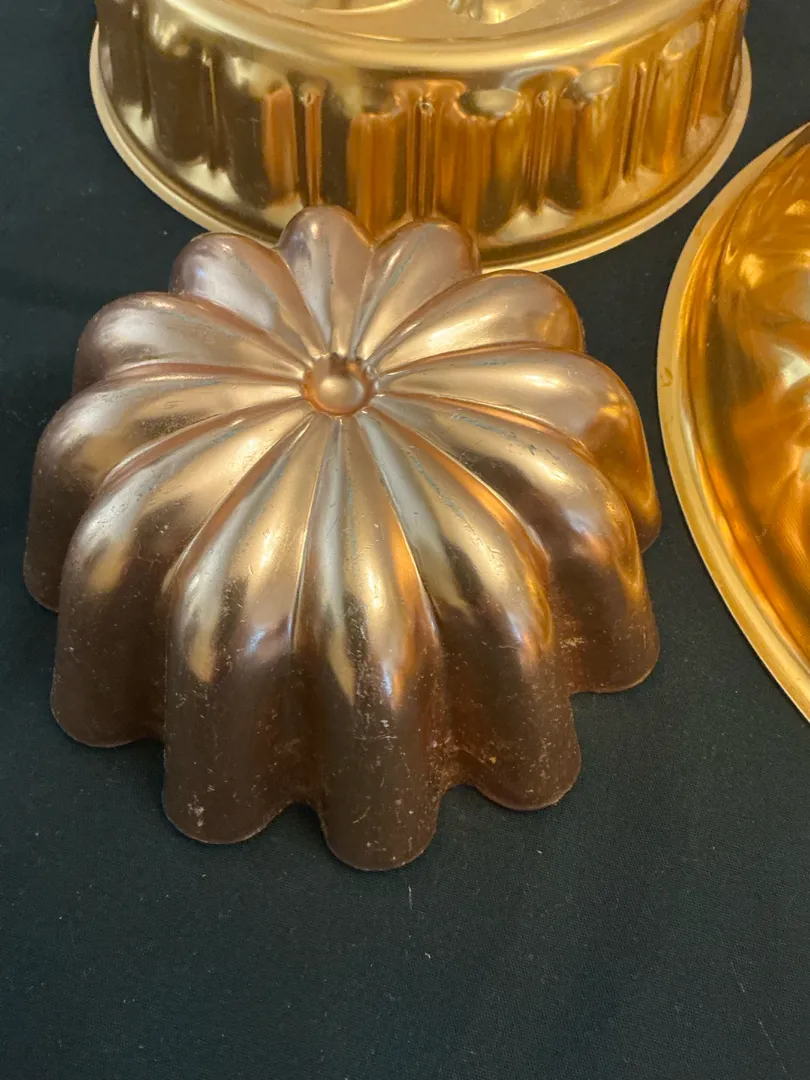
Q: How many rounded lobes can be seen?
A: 12